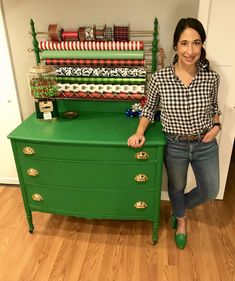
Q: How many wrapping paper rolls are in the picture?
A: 7